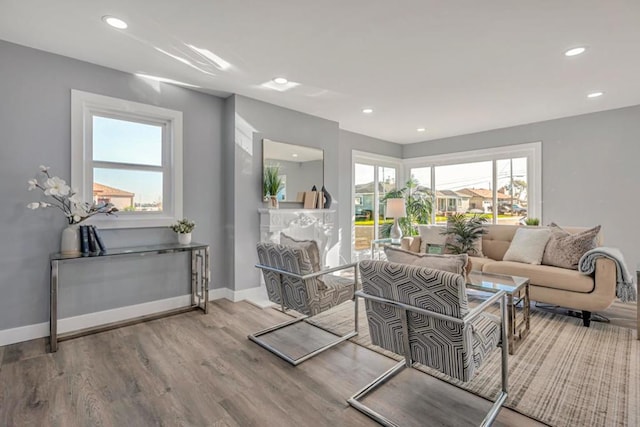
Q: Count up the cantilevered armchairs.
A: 2